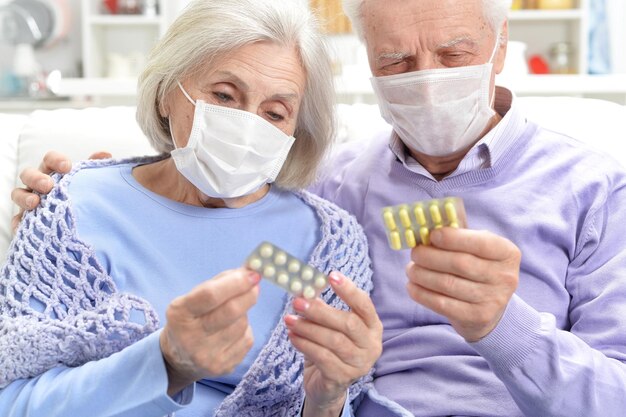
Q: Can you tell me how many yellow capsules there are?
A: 10